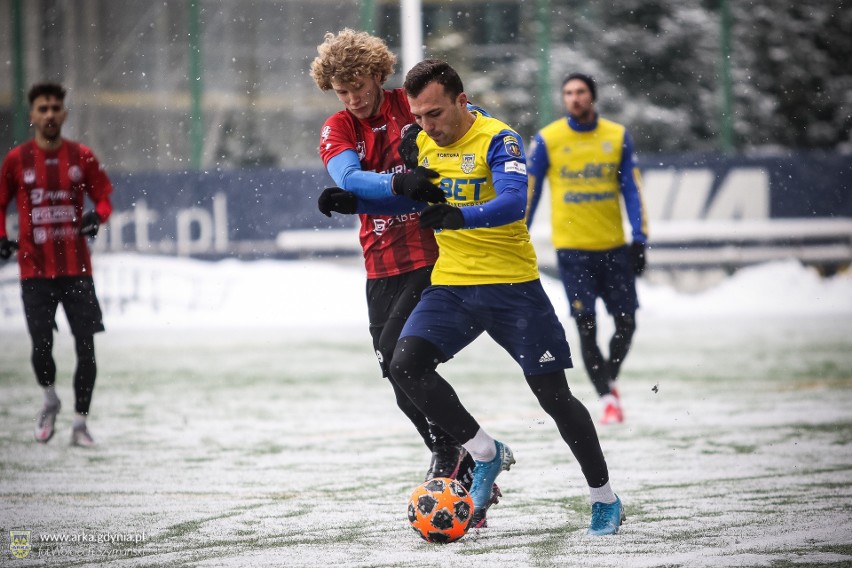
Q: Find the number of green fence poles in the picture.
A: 5